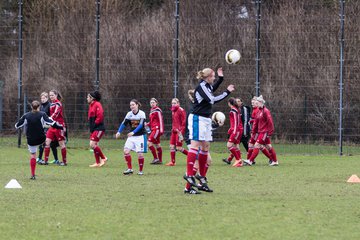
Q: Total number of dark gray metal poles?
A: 5